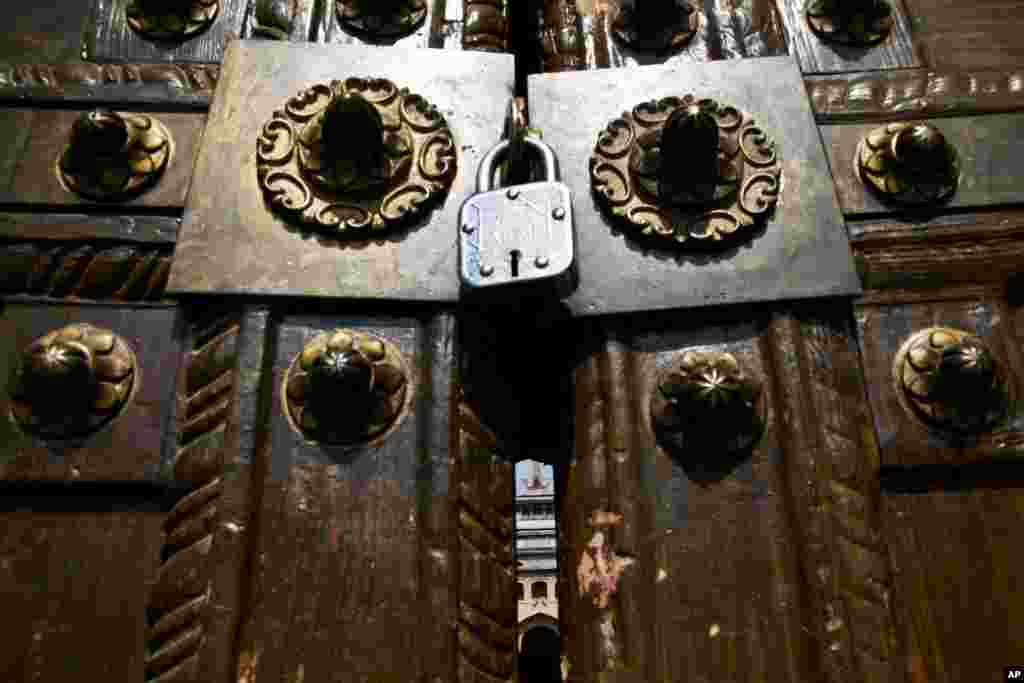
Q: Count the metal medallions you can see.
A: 12